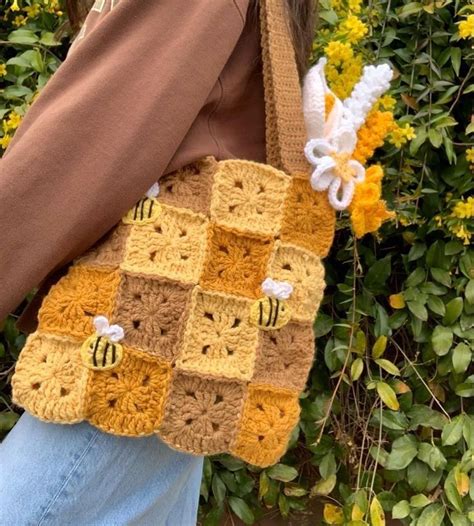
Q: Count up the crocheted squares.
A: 15